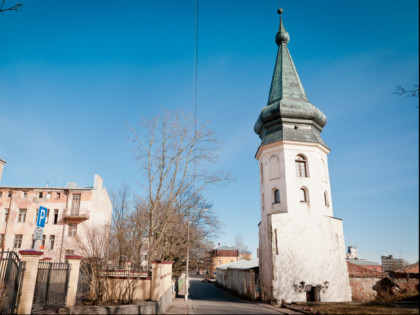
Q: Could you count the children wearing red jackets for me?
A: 0